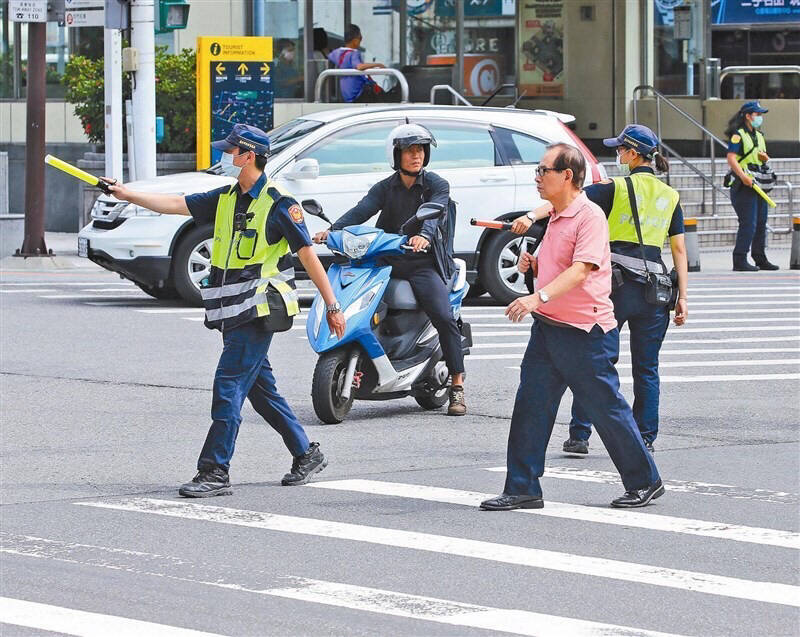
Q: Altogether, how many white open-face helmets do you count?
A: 1